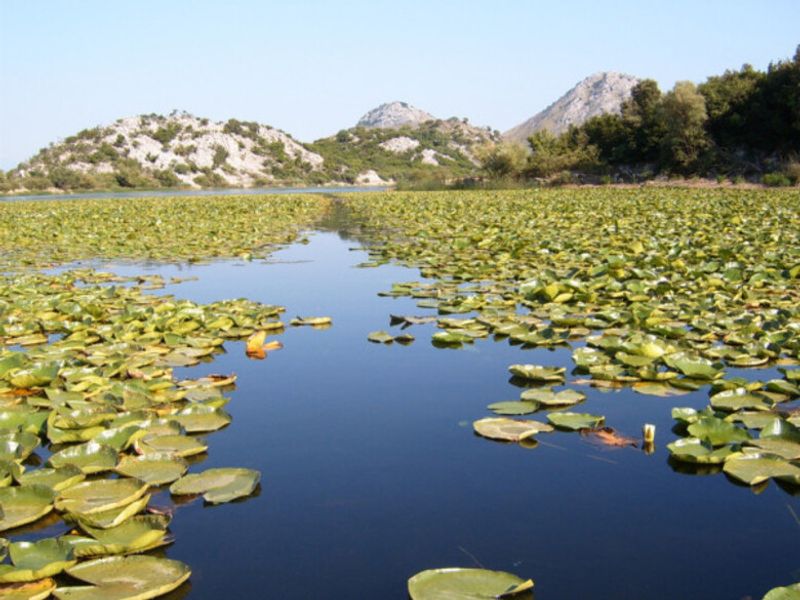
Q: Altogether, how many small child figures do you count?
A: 0